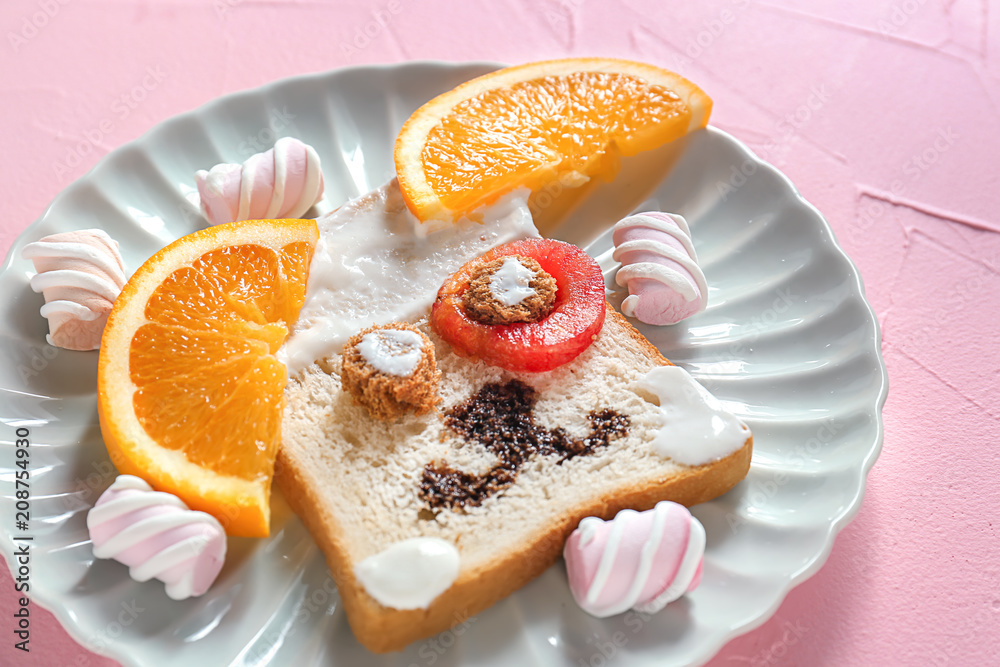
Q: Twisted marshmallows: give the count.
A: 5